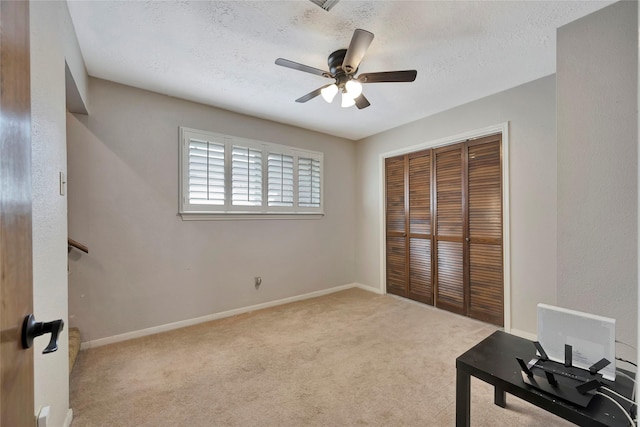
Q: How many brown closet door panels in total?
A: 4